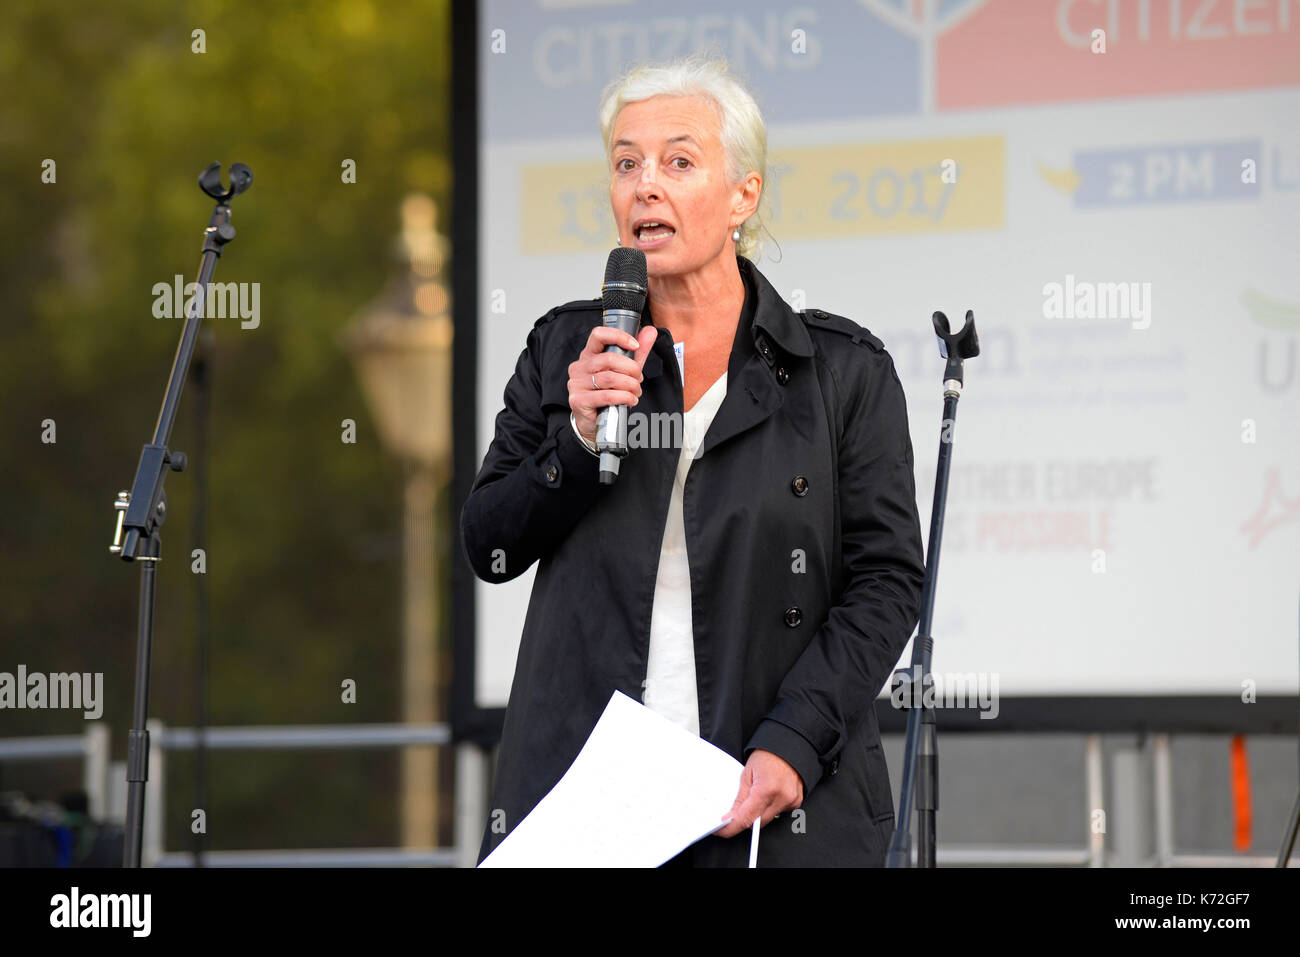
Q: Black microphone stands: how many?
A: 2